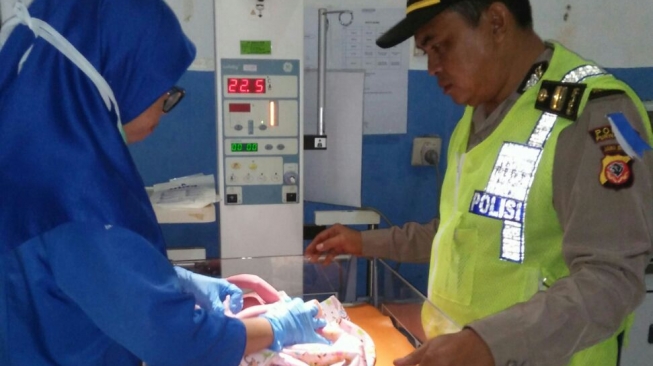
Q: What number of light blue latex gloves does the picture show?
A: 2